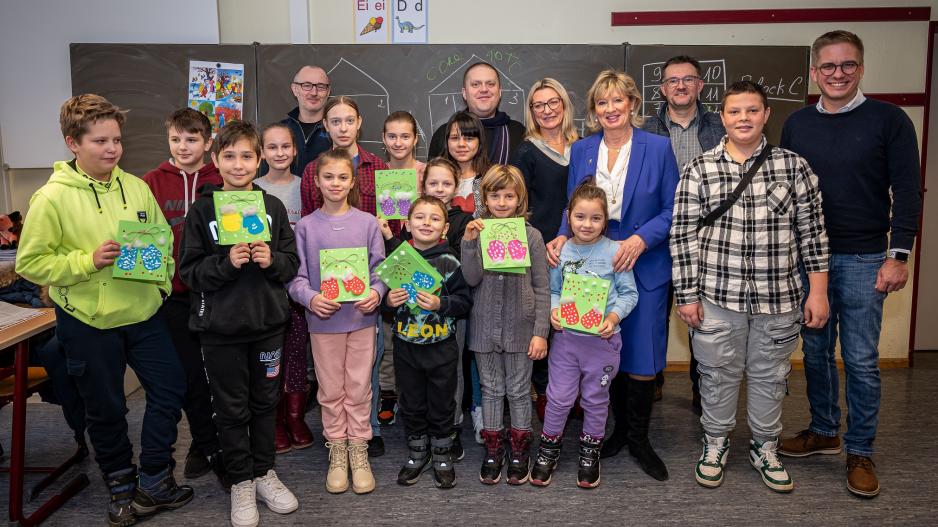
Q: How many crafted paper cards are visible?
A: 7